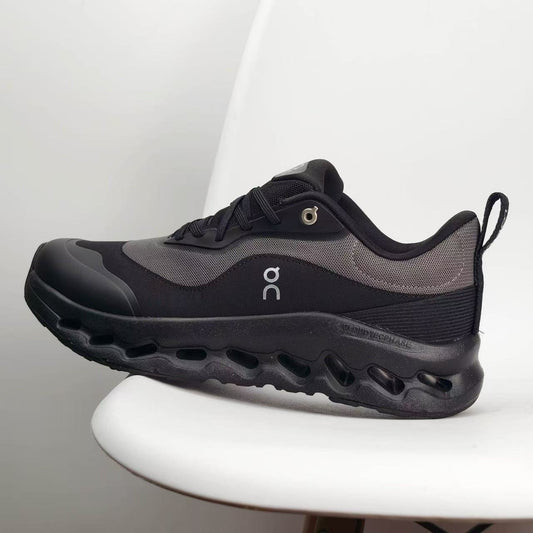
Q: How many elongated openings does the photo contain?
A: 9